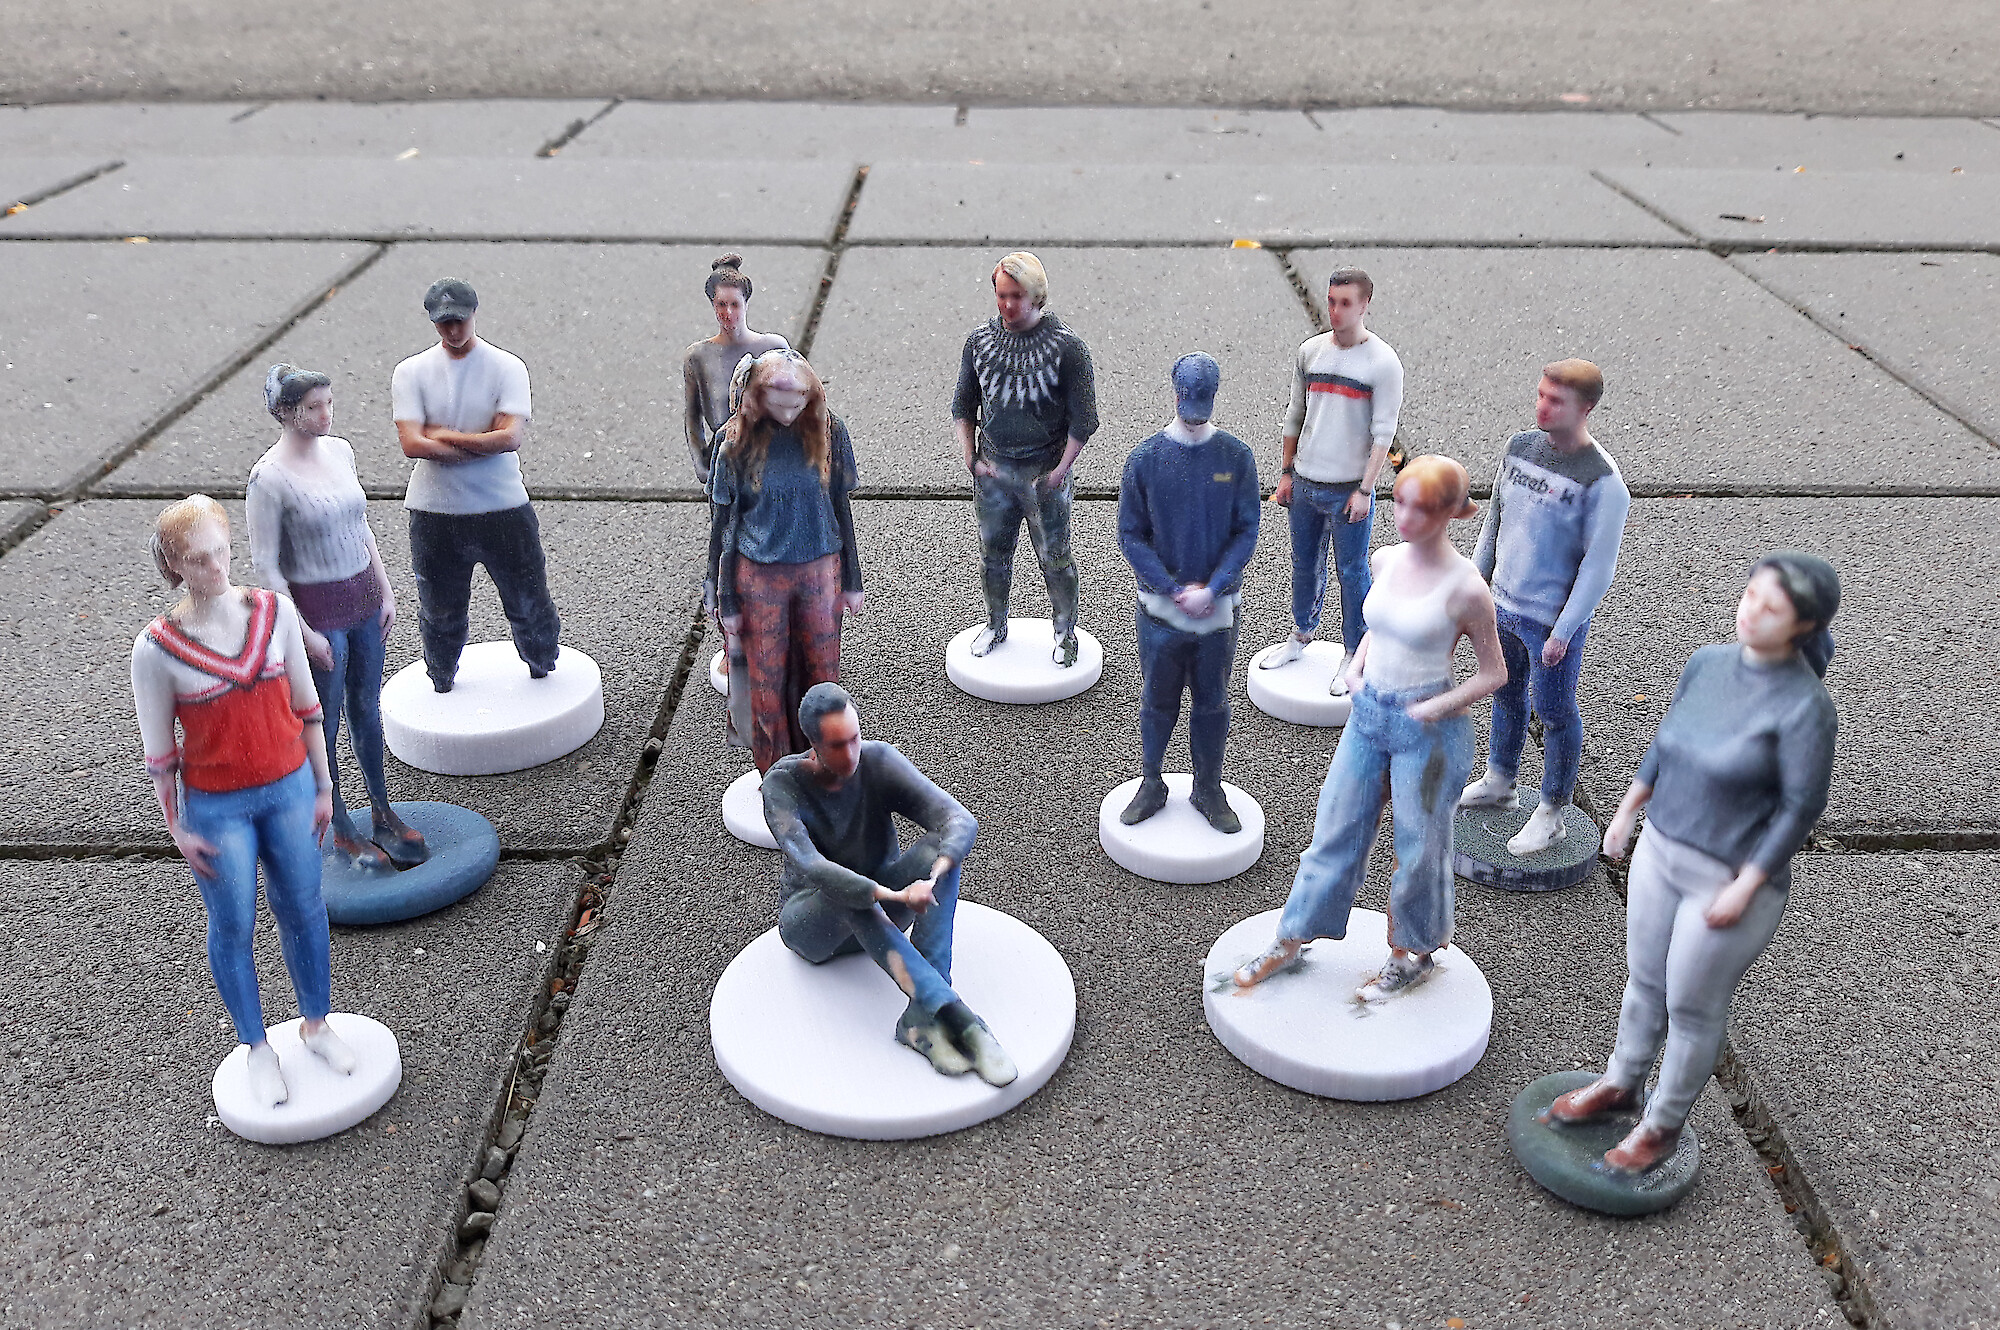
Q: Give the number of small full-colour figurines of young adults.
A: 12